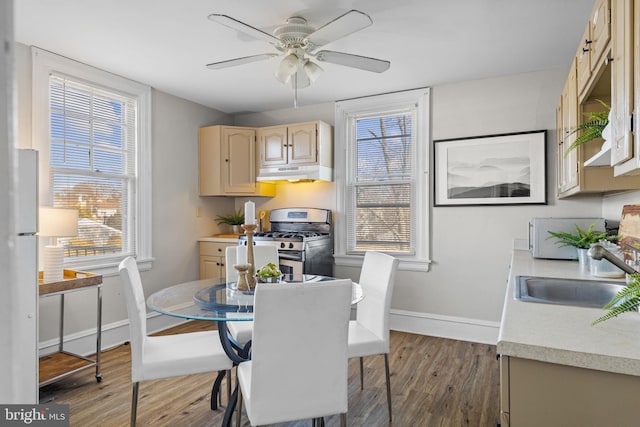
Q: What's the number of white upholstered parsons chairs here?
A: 4